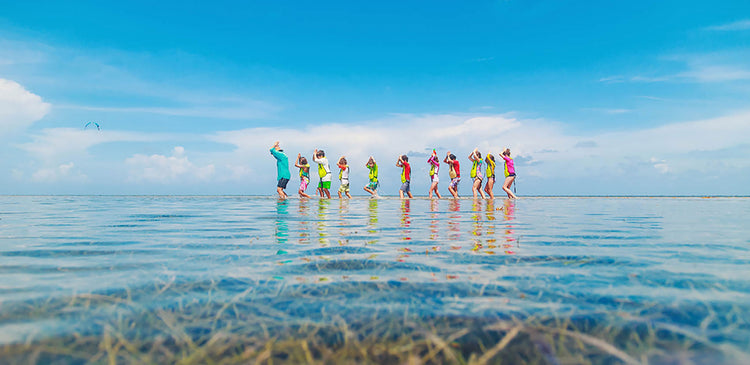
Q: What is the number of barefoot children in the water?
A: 10